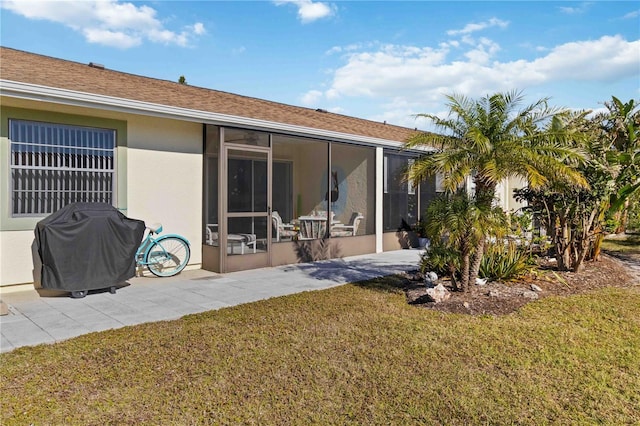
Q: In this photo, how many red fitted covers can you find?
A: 0